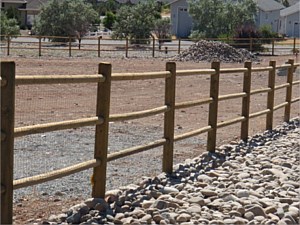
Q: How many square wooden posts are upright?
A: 7